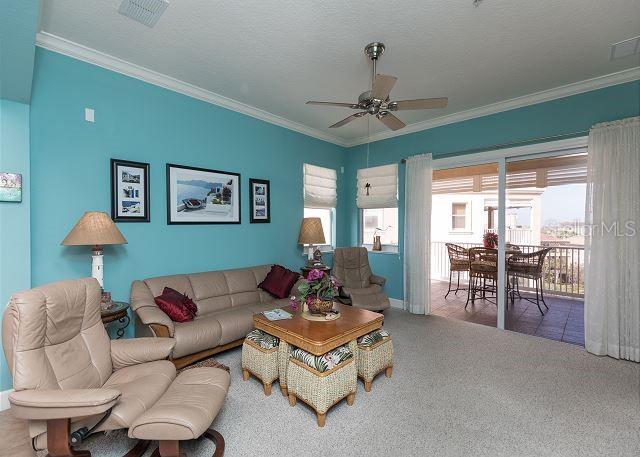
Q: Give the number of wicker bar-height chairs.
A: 4